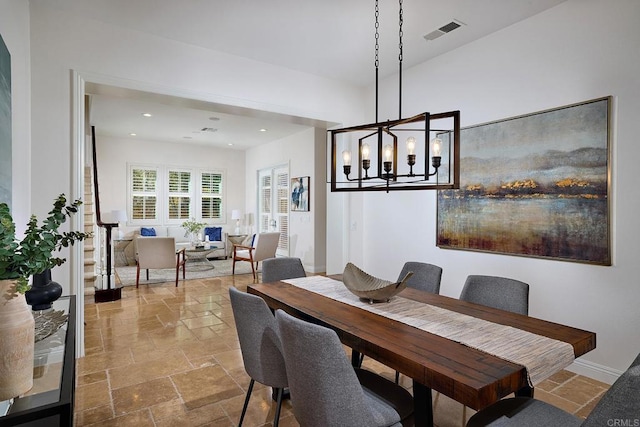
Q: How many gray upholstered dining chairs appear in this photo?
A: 6